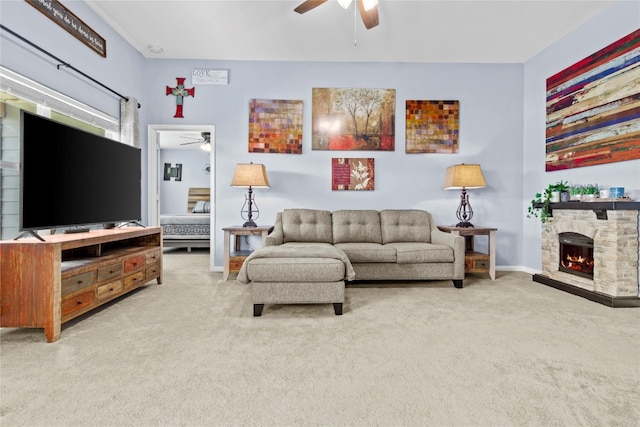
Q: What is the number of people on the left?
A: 0